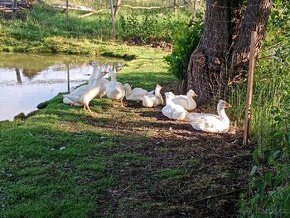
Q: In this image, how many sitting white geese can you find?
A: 5